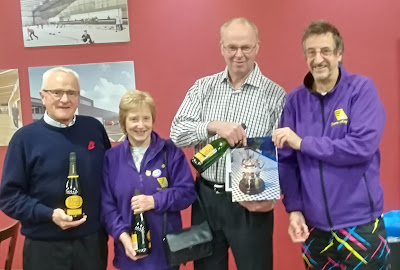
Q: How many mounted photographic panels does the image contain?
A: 3